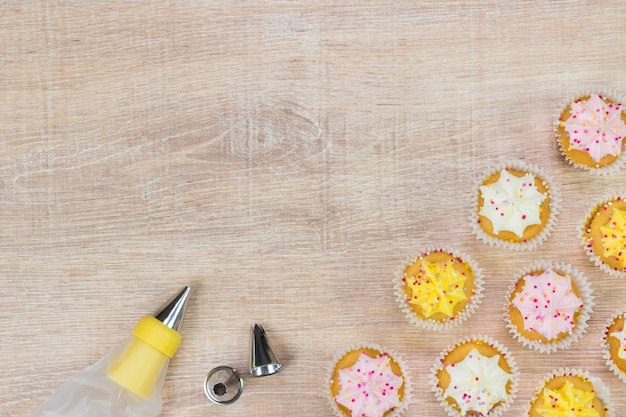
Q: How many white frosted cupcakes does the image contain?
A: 3